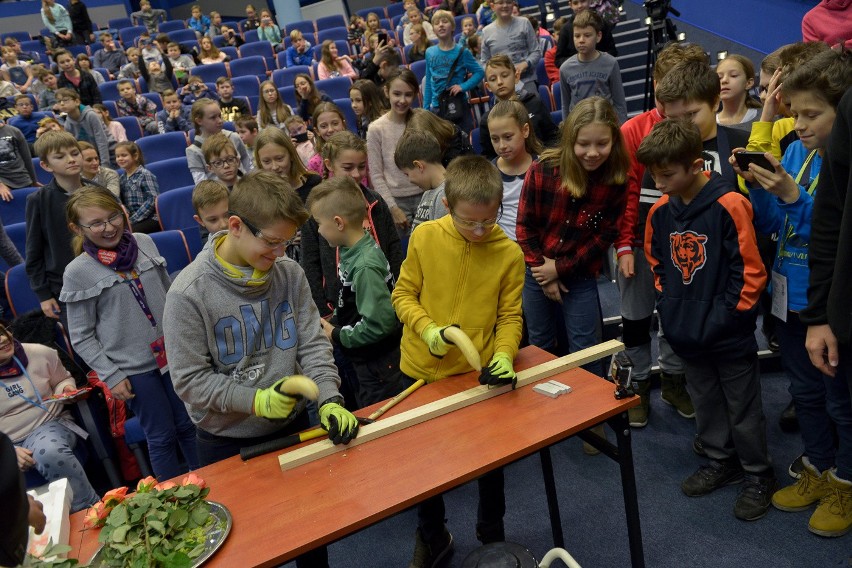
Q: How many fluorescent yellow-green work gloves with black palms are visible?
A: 4